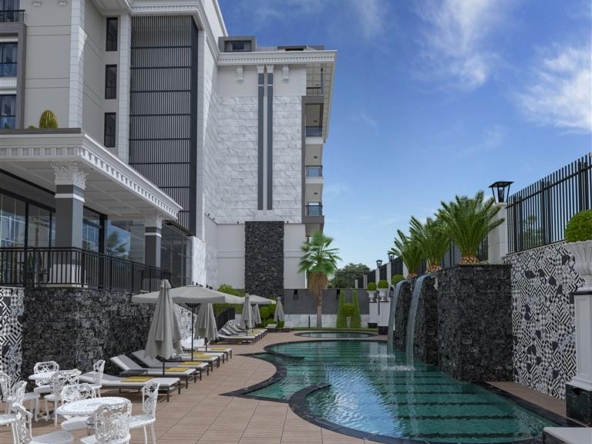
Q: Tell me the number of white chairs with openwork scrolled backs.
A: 9